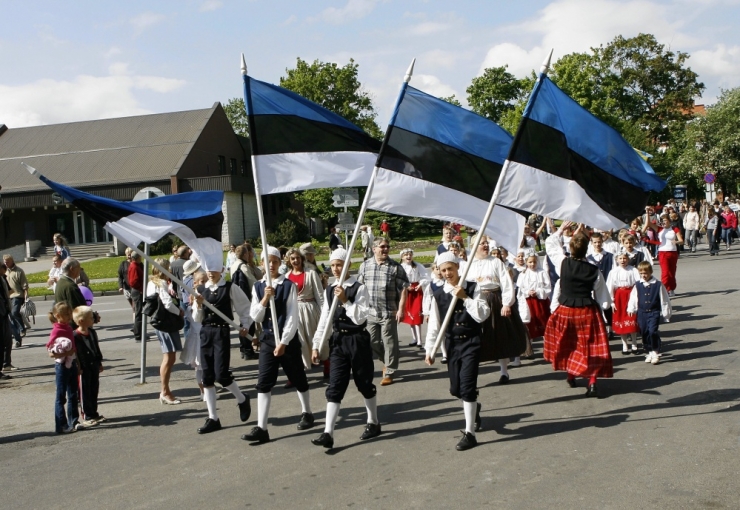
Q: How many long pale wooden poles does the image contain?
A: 4